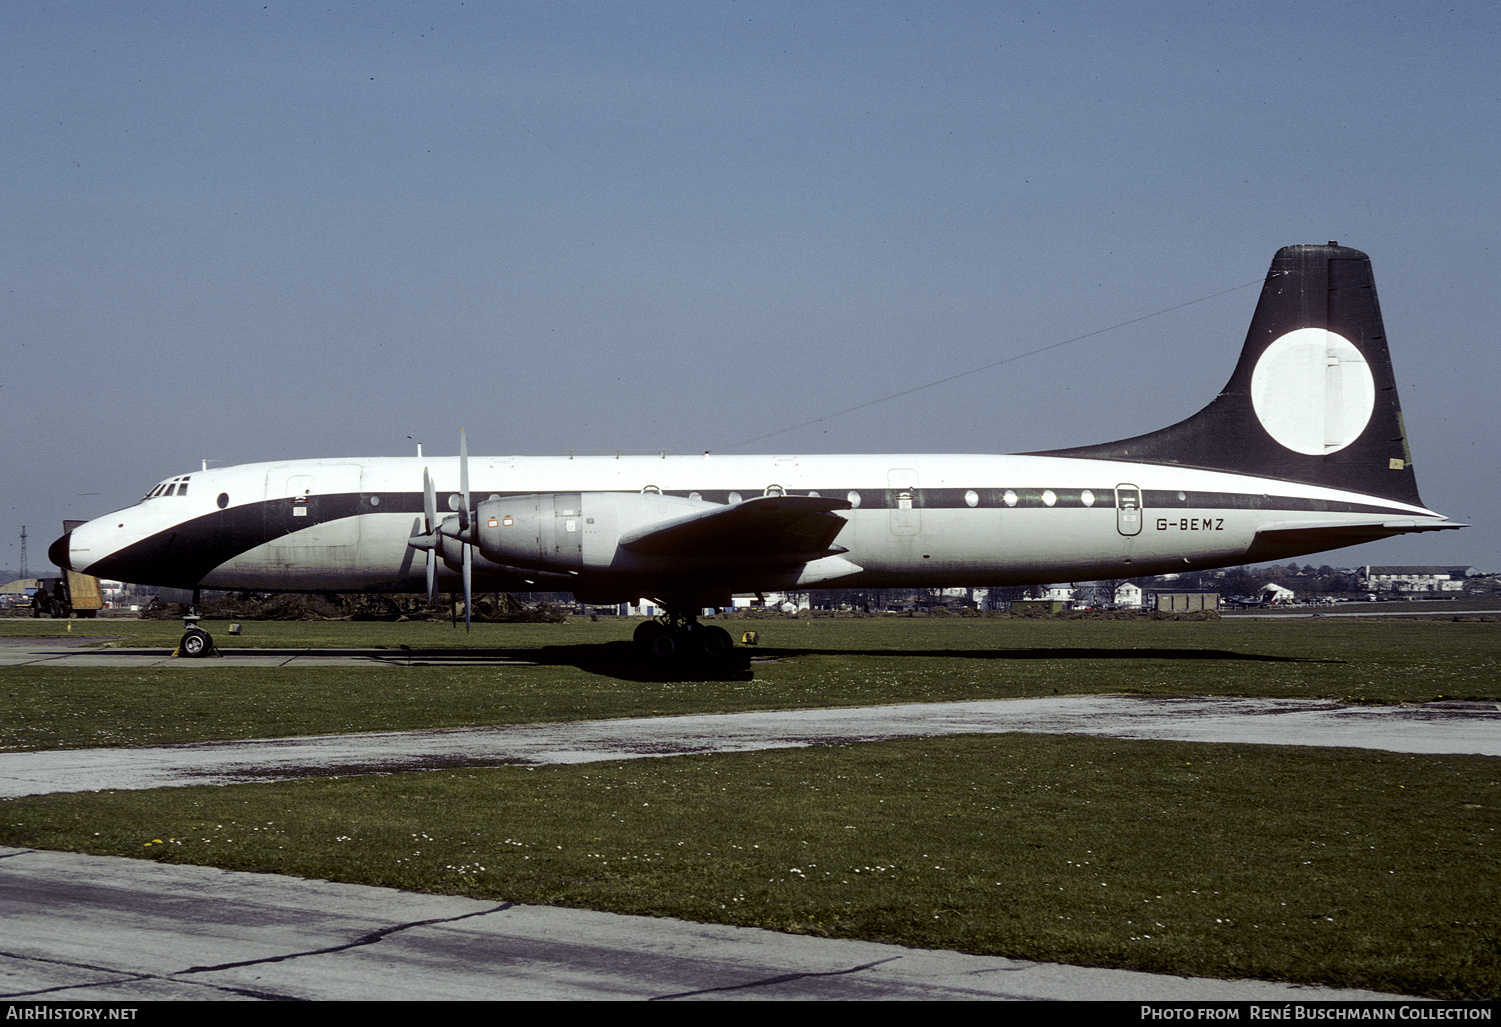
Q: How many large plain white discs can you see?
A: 1